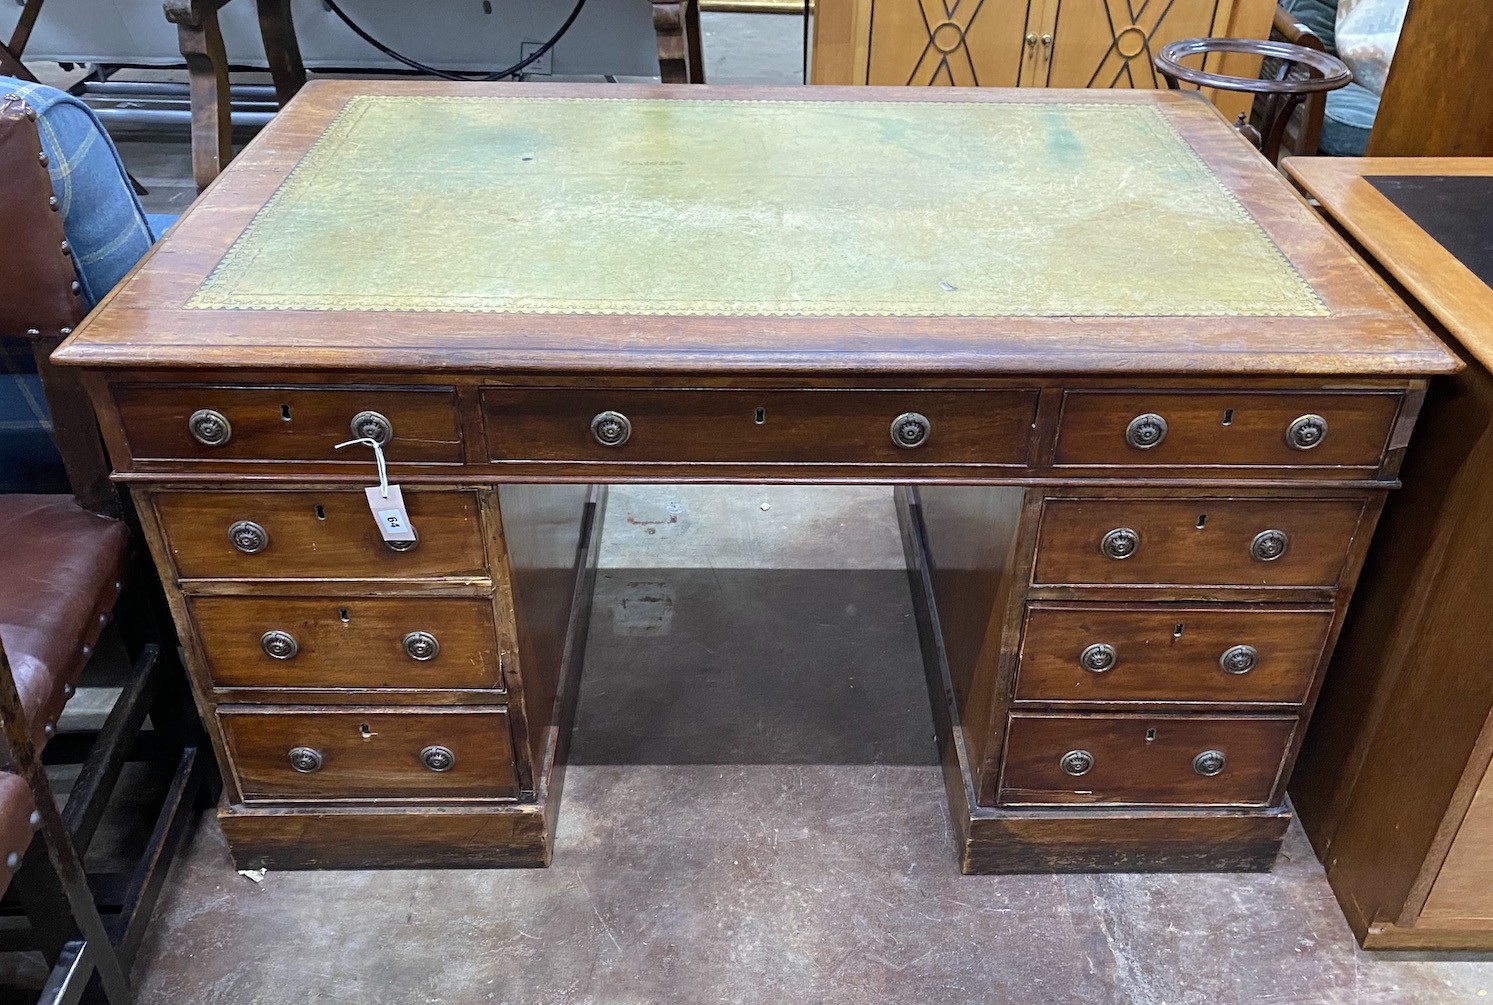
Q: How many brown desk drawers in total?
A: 9